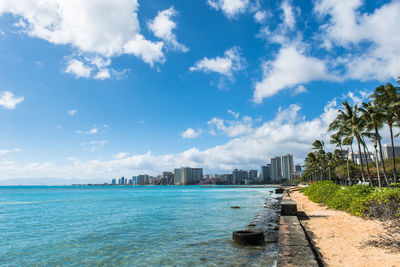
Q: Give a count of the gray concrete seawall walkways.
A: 1